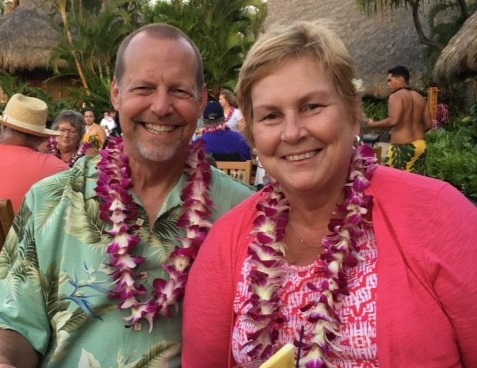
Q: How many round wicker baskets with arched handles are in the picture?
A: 0